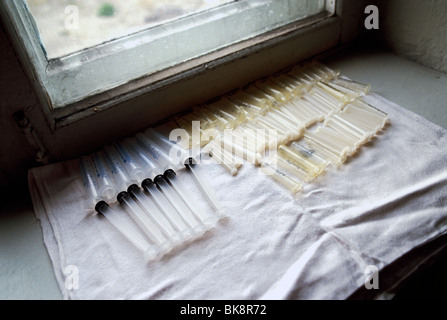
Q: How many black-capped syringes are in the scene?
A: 7